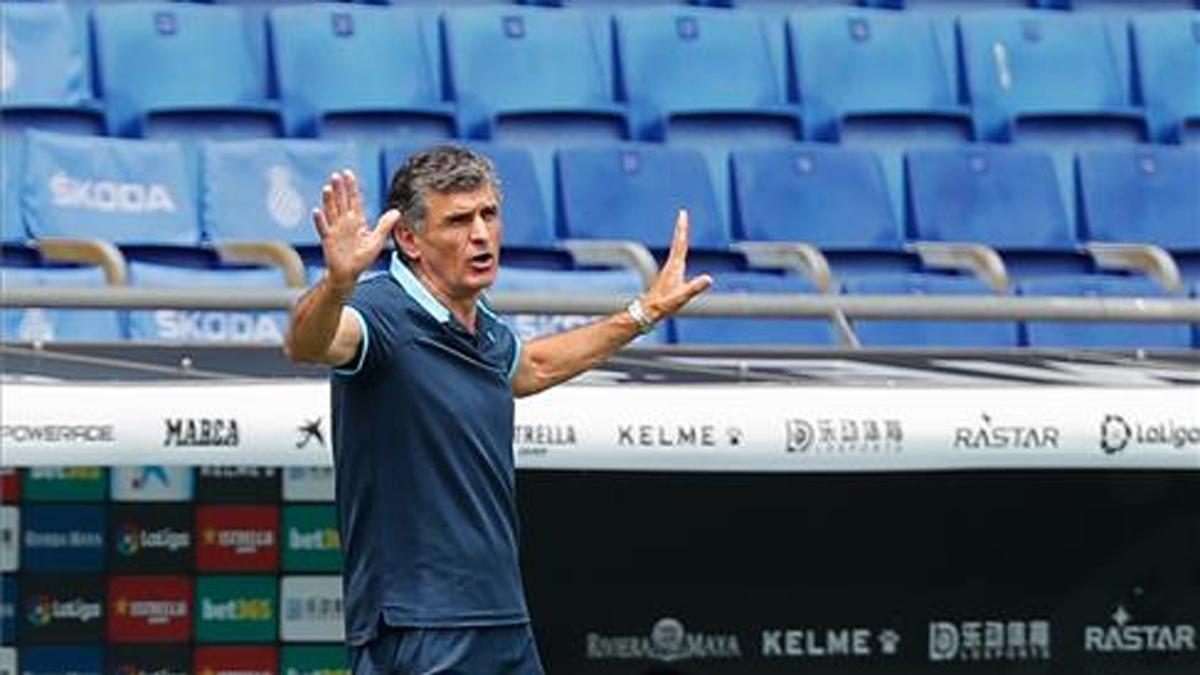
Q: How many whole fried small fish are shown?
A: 0